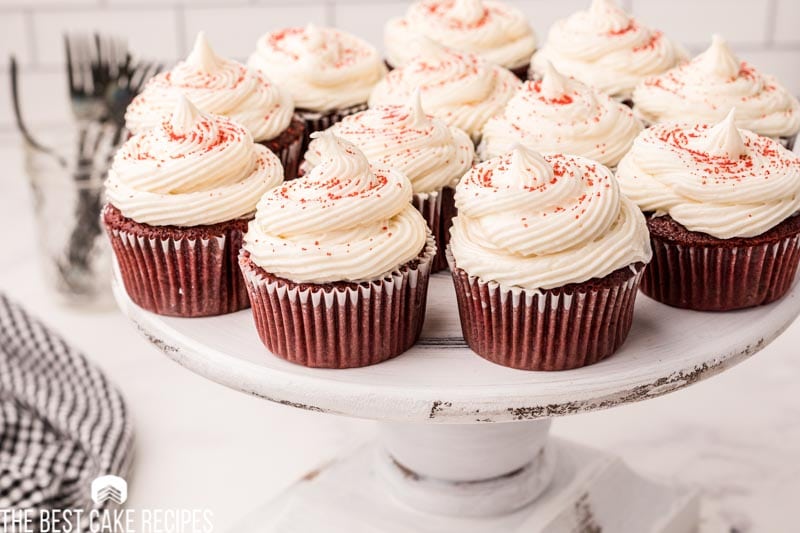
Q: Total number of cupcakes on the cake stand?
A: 12